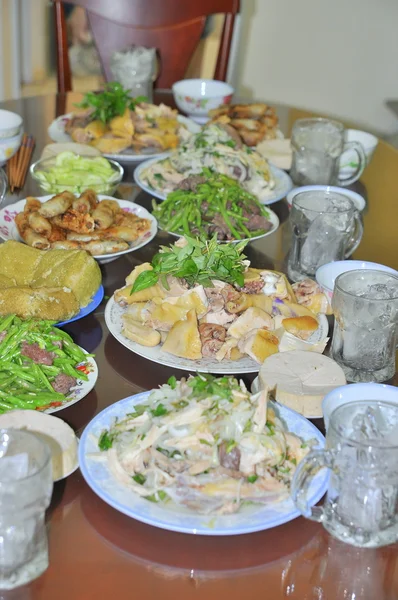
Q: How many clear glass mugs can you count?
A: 6